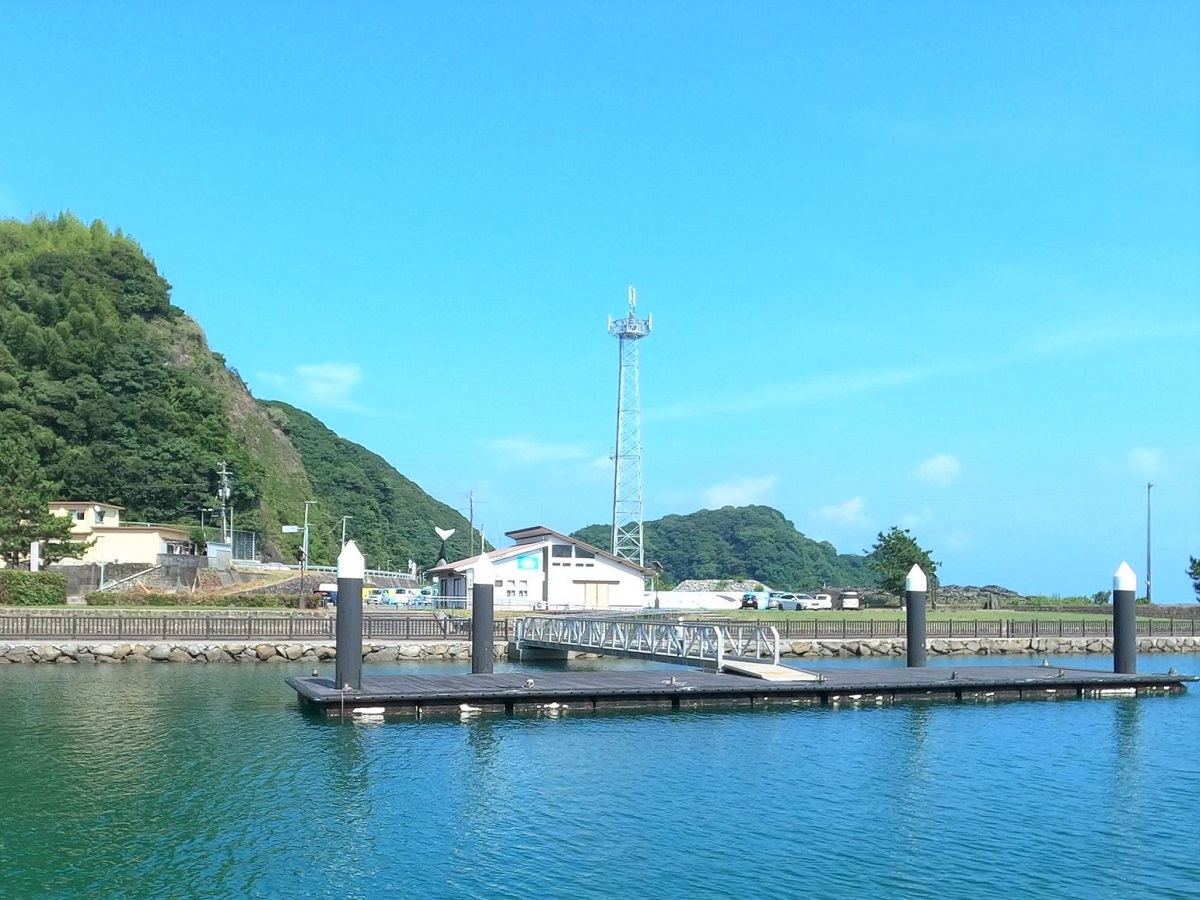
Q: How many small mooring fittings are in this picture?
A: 9